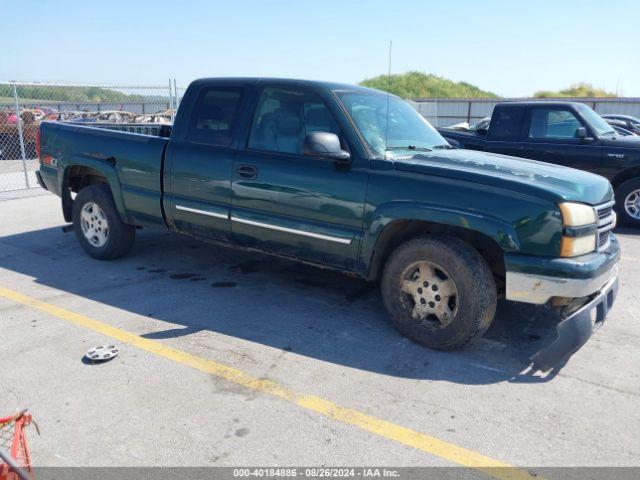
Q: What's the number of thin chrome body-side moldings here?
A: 2